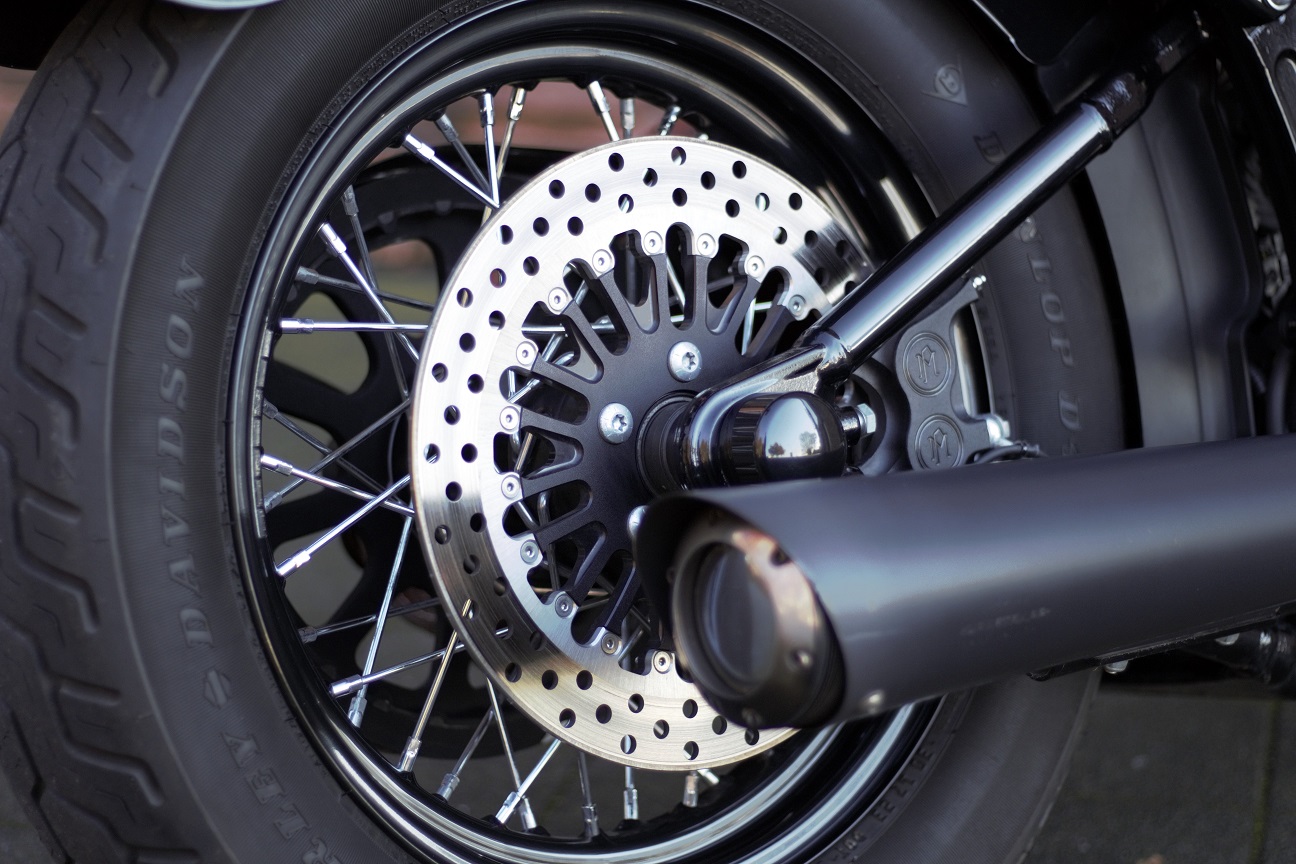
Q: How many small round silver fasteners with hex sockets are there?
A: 13